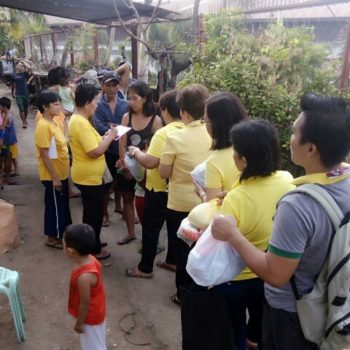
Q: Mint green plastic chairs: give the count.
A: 1